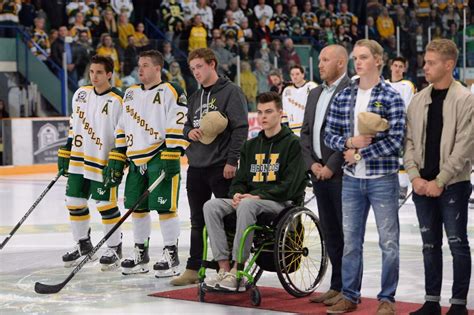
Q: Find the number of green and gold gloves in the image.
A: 3